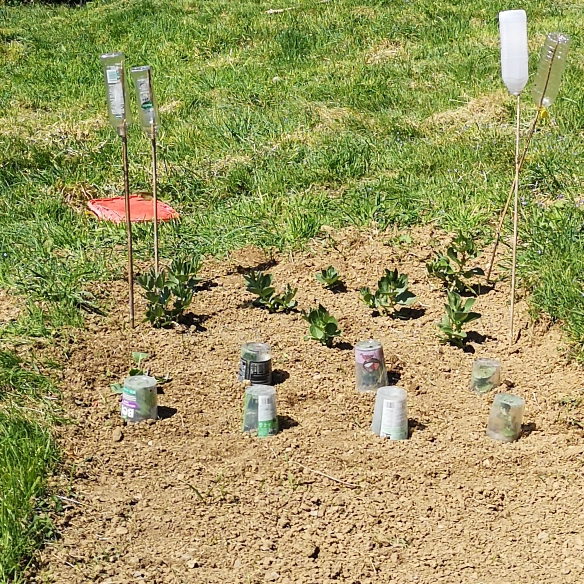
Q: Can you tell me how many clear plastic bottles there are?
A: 3